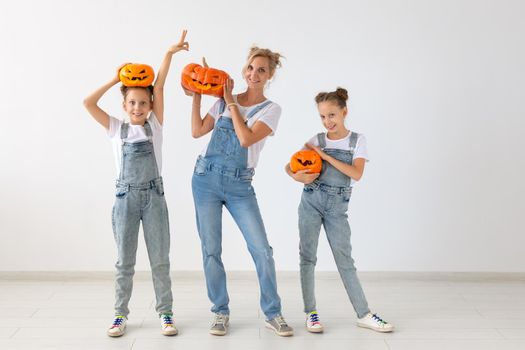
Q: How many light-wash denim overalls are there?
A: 3